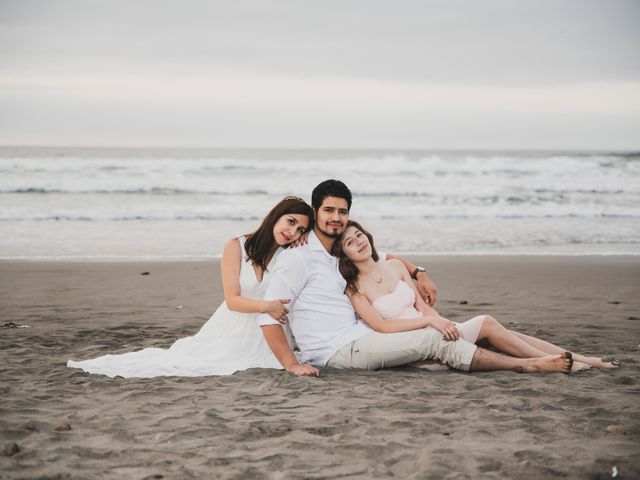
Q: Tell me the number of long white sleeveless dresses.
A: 1